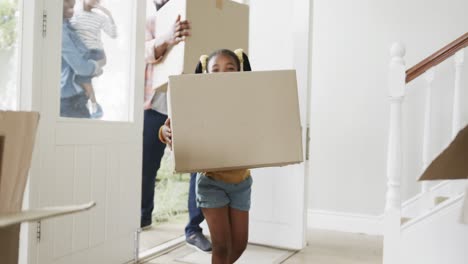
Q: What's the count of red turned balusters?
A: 0